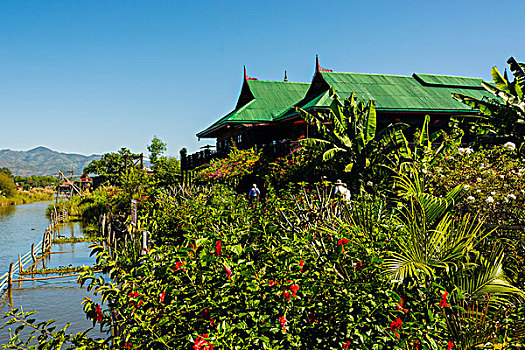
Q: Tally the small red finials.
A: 3